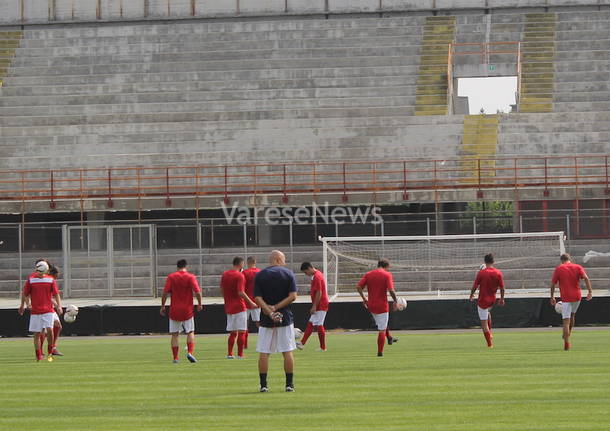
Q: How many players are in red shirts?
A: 9